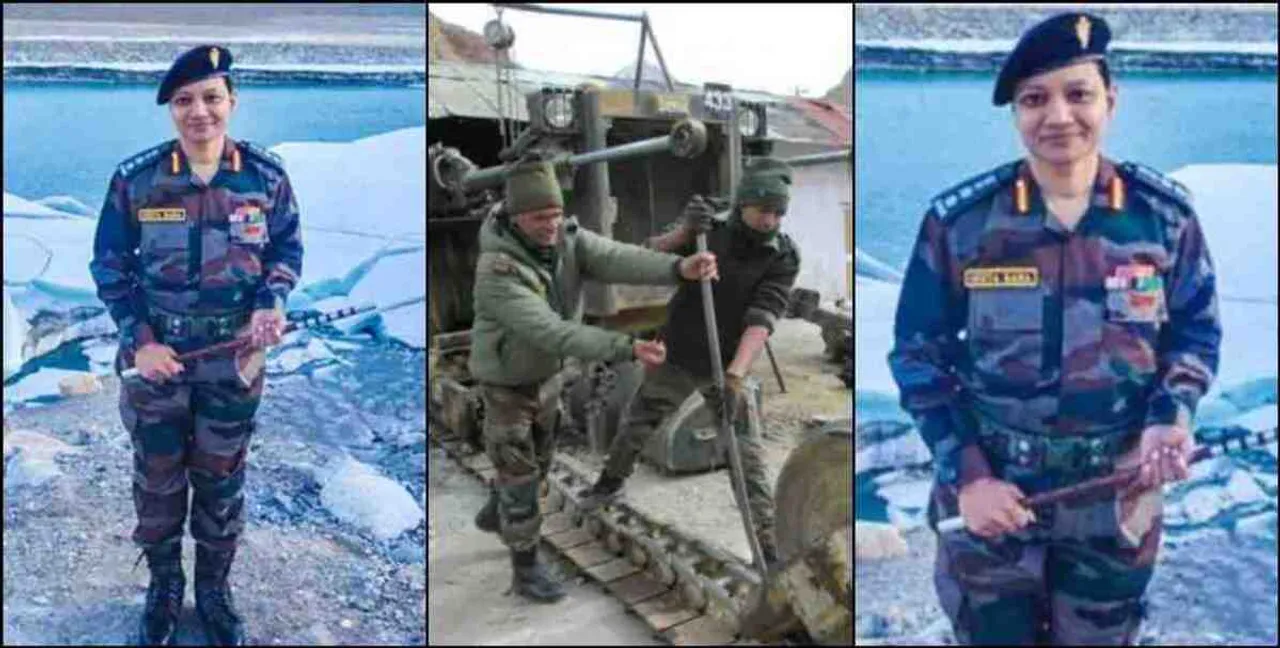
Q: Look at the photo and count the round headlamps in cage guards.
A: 2